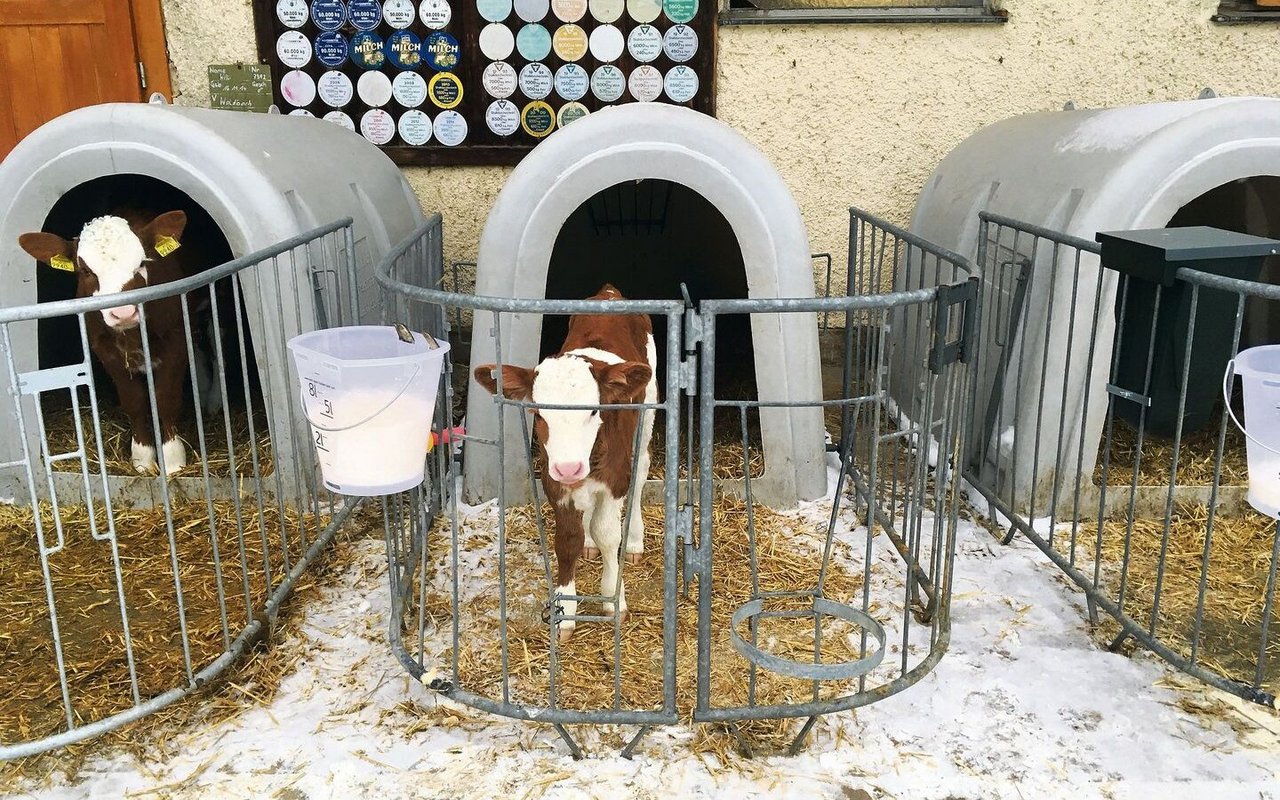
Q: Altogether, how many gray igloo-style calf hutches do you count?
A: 3